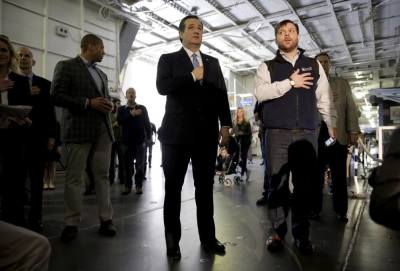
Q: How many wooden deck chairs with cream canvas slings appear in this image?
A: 0